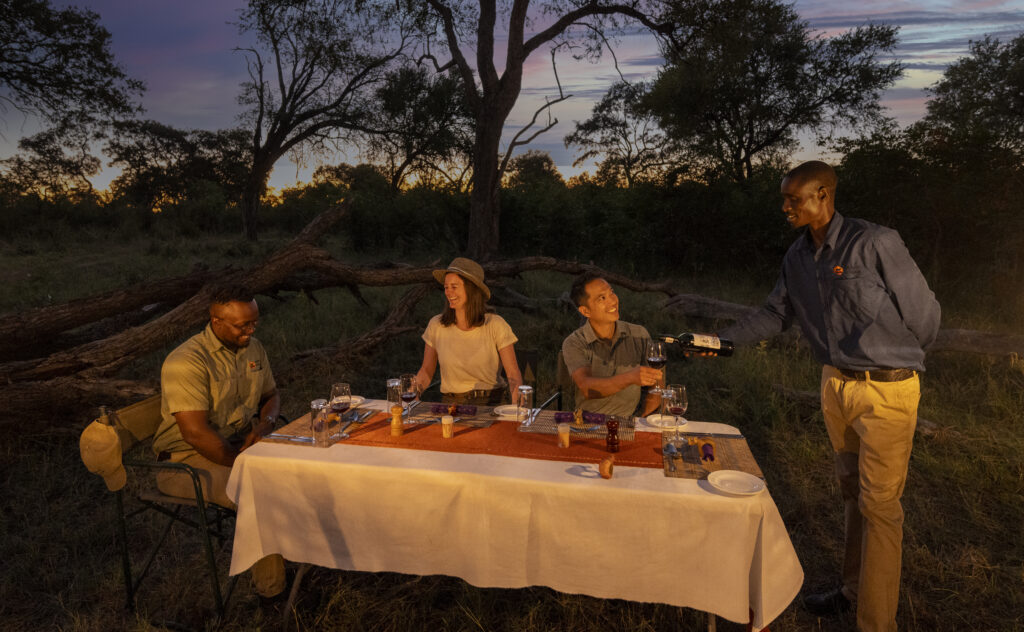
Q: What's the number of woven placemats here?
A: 4